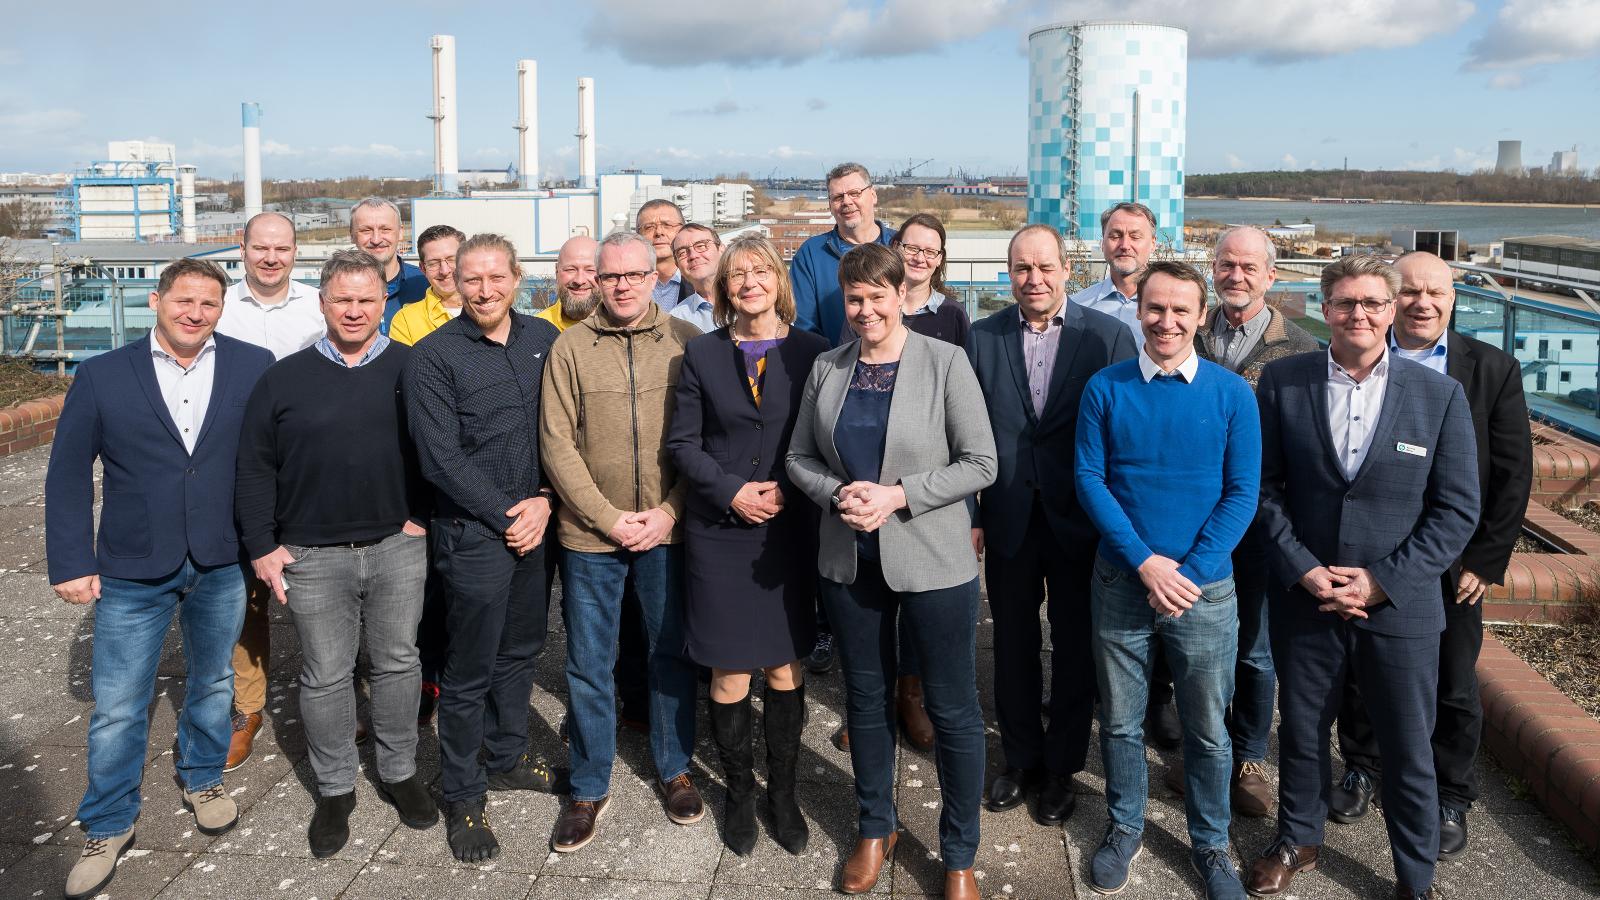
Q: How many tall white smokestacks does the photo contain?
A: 4